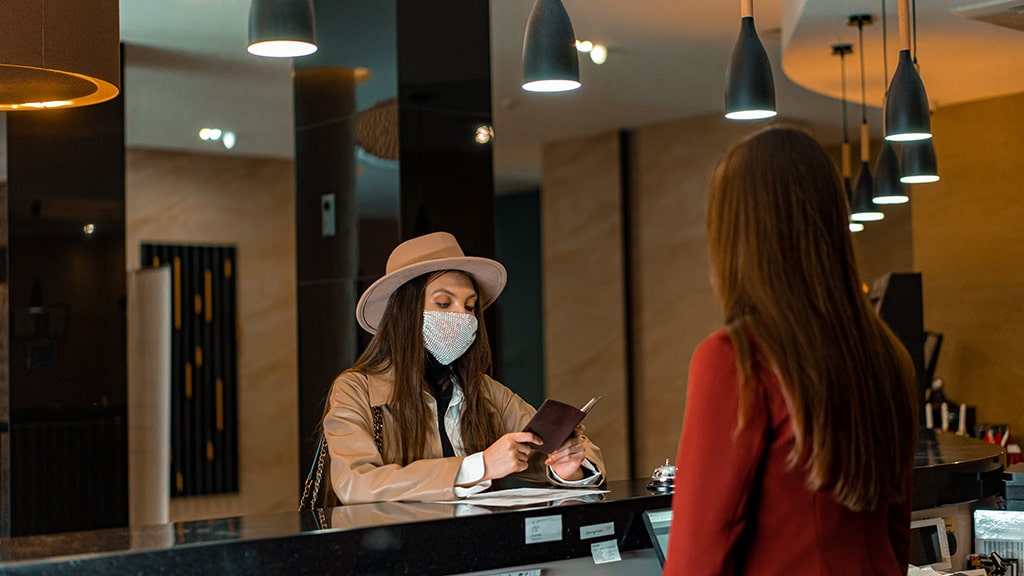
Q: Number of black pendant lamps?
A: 8